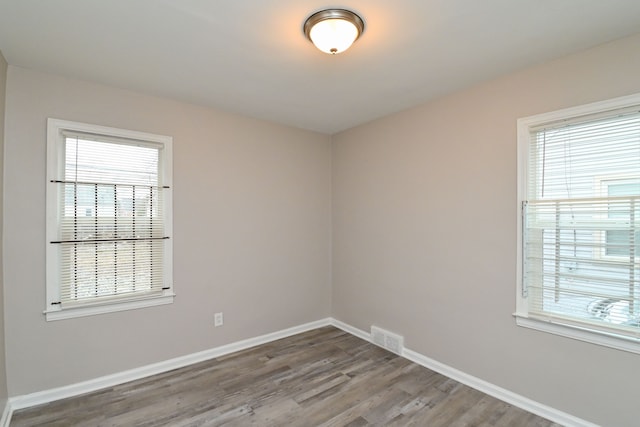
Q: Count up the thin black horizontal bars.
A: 3